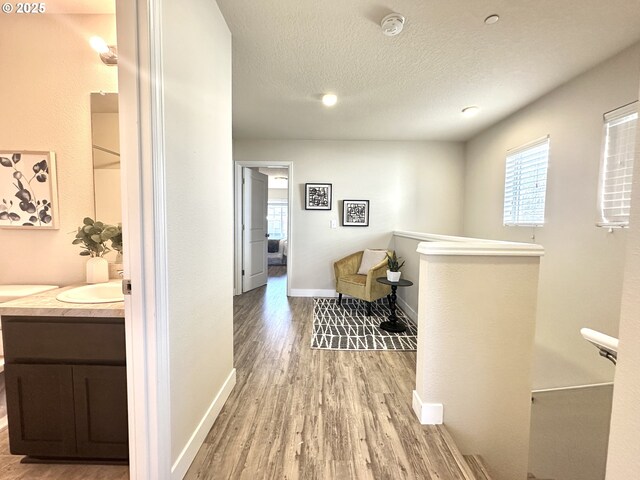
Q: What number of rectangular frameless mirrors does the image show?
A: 1